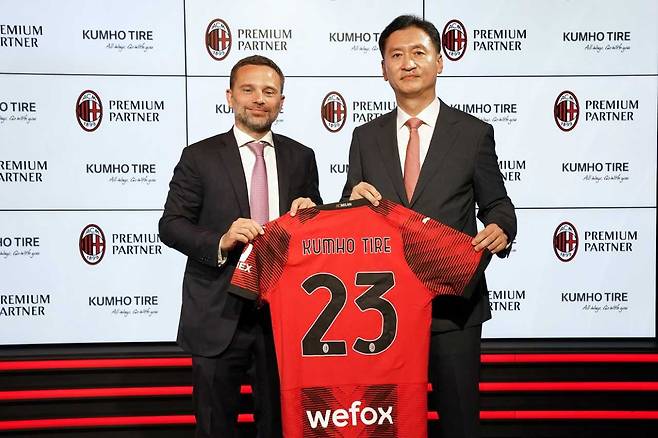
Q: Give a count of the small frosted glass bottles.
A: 0